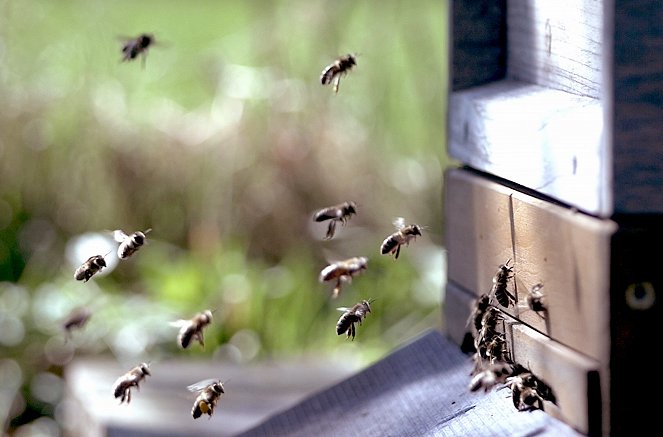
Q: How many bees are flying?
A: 12